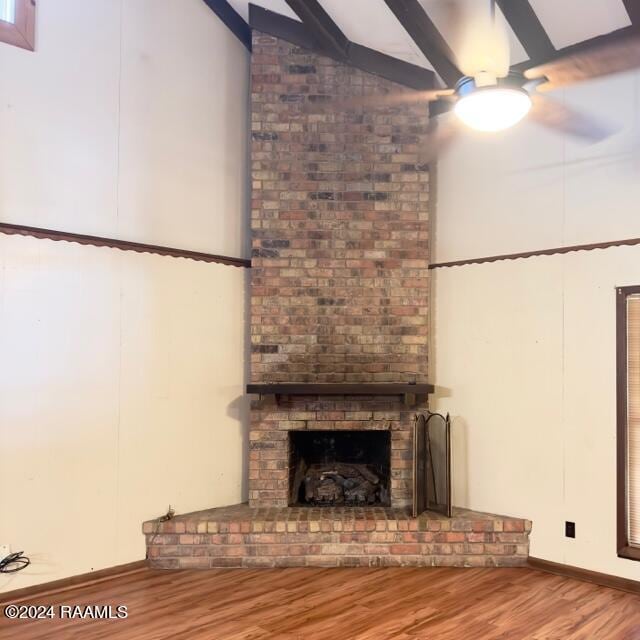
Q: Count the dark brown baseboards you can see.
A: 2